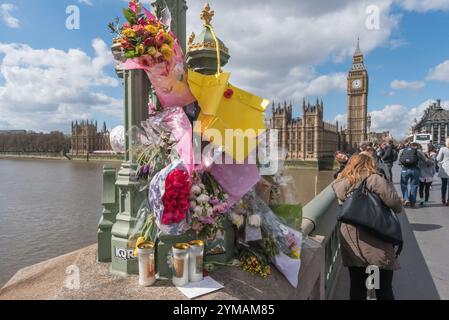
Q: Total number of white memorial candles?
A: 3